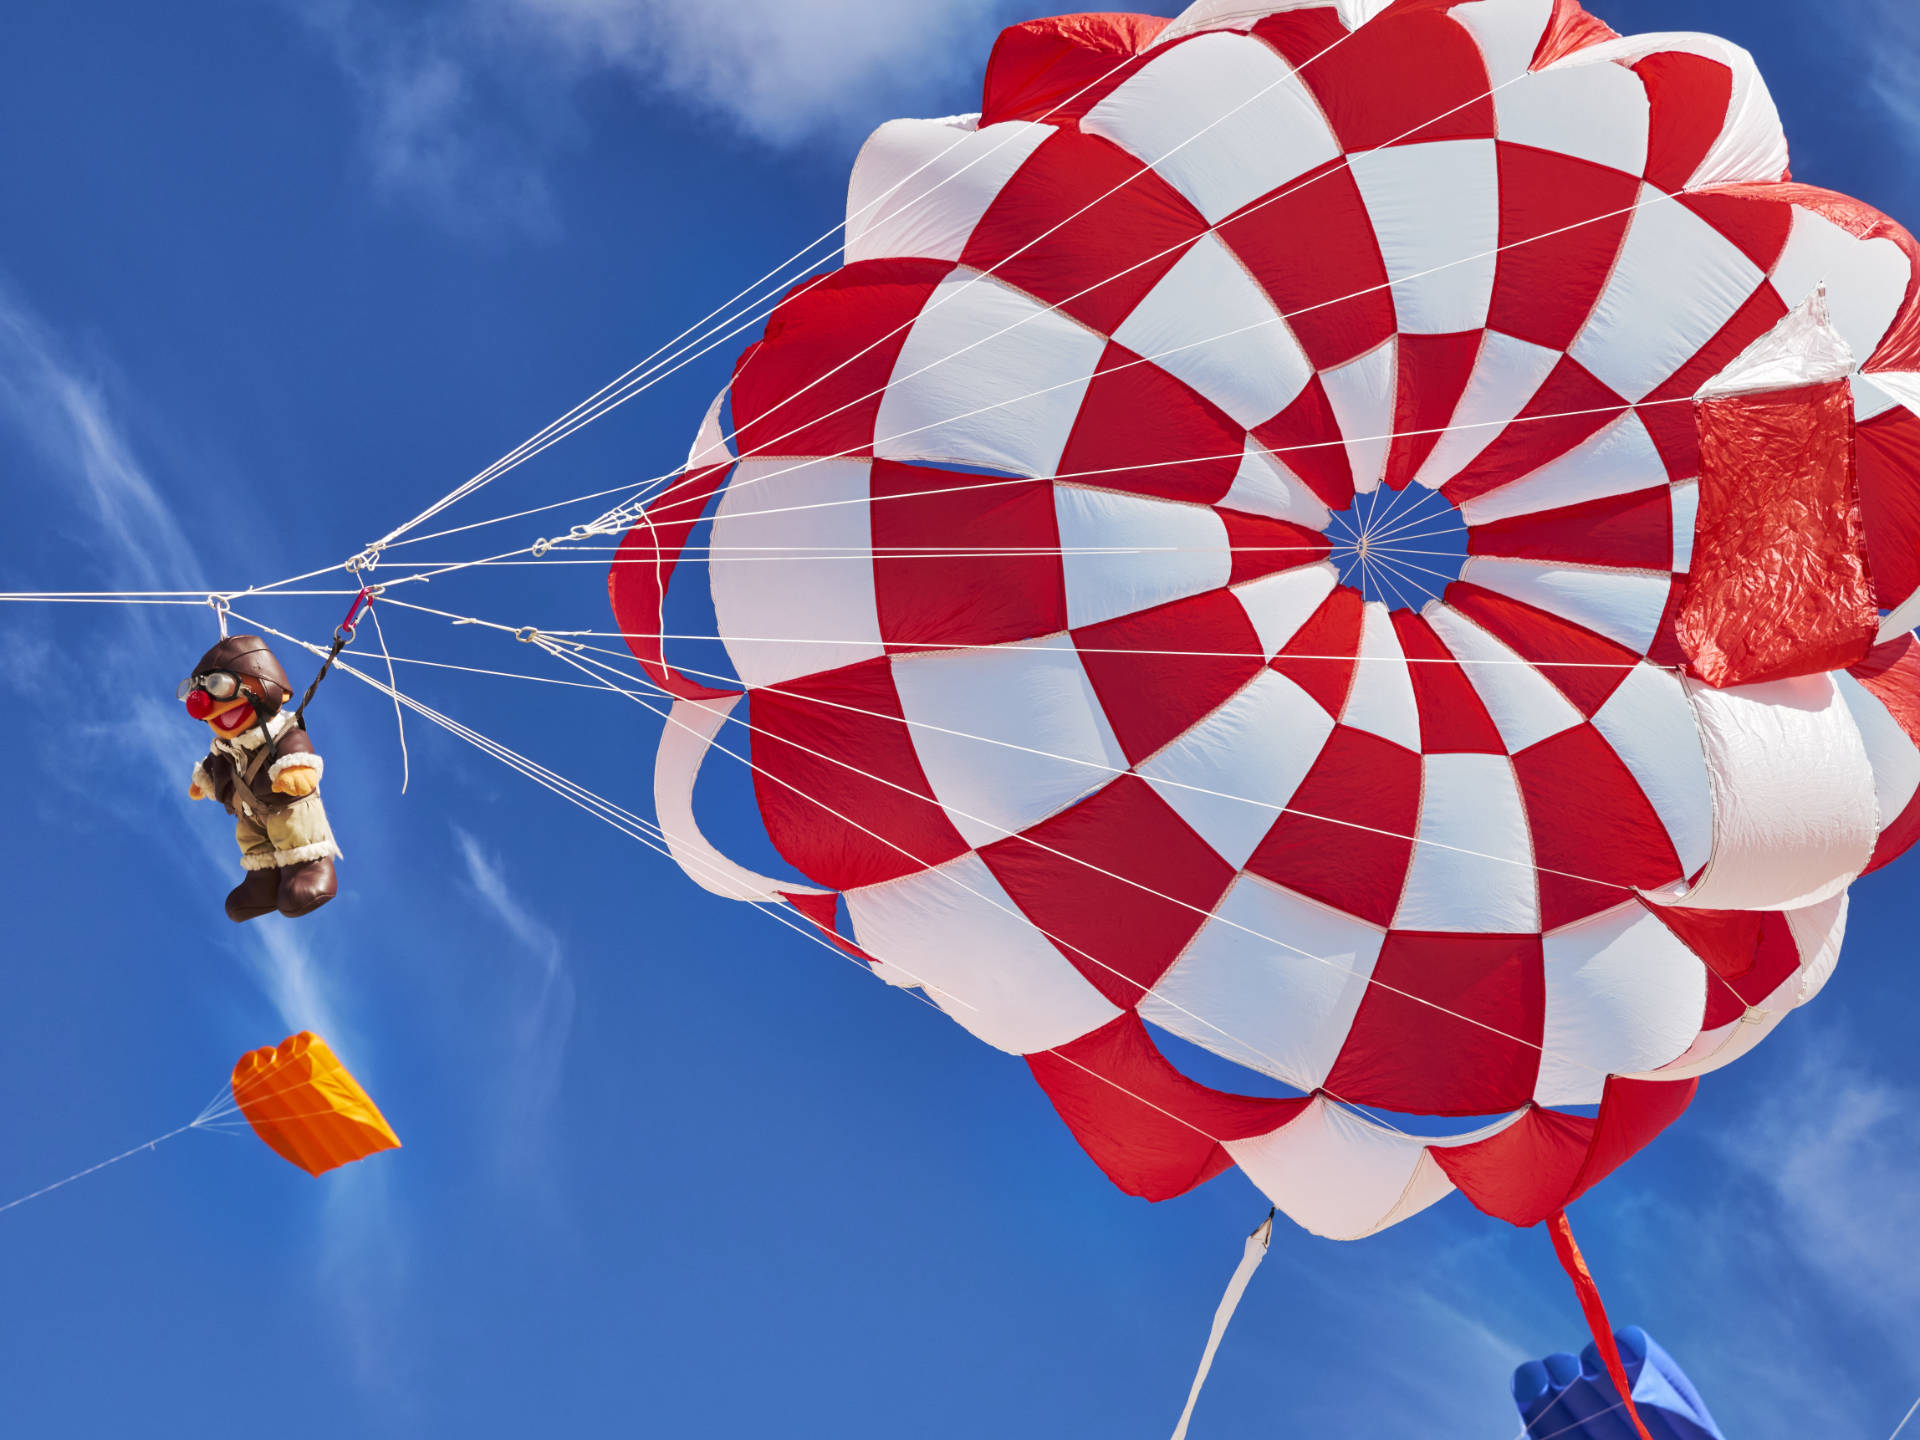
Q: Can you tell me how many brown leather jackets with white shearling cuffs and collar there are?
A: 1